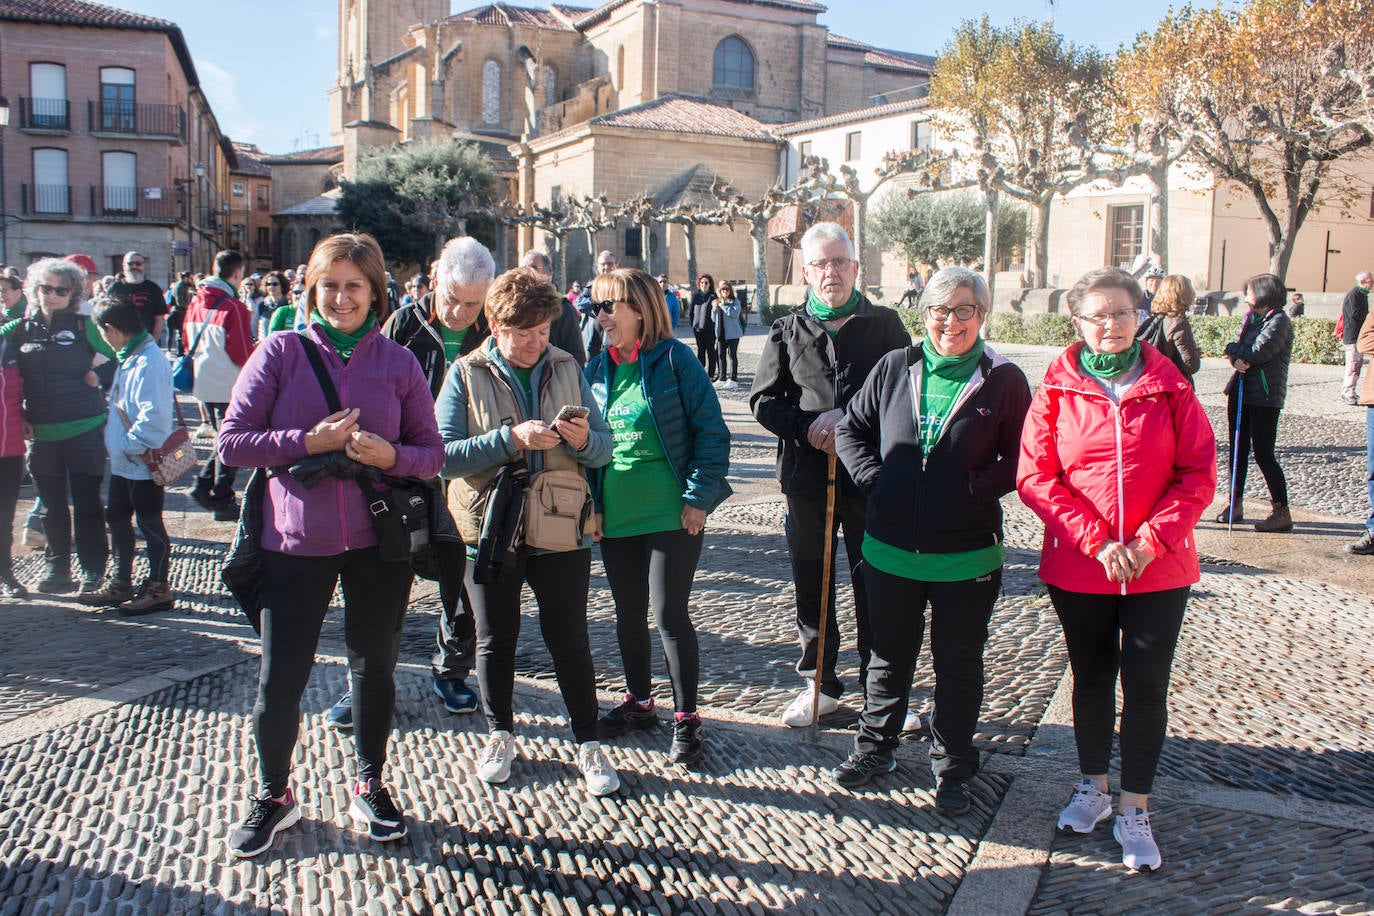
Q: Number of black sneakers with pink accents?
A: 4